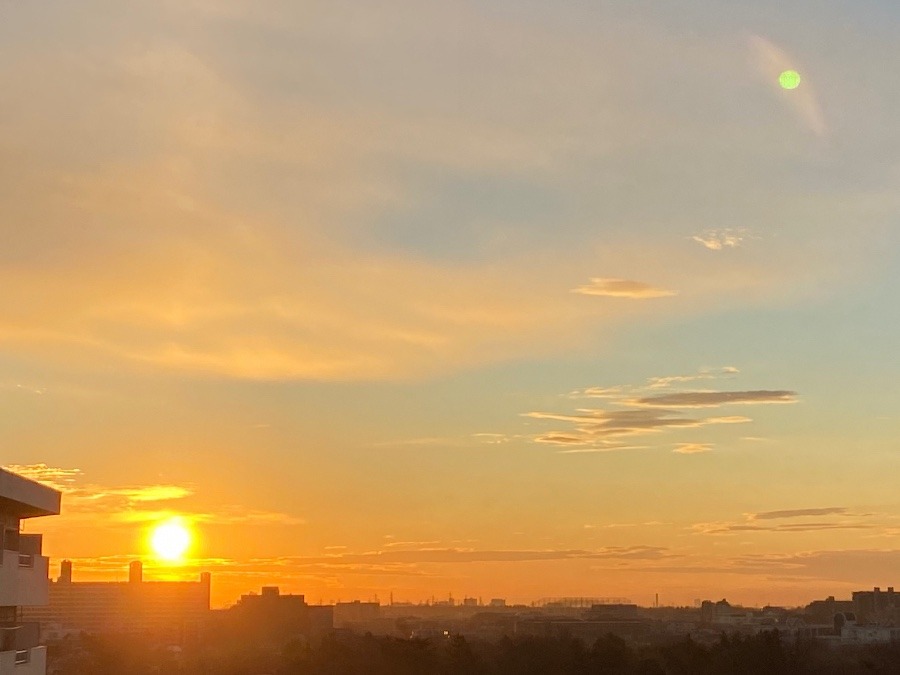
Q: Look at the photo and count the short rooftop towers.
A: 3